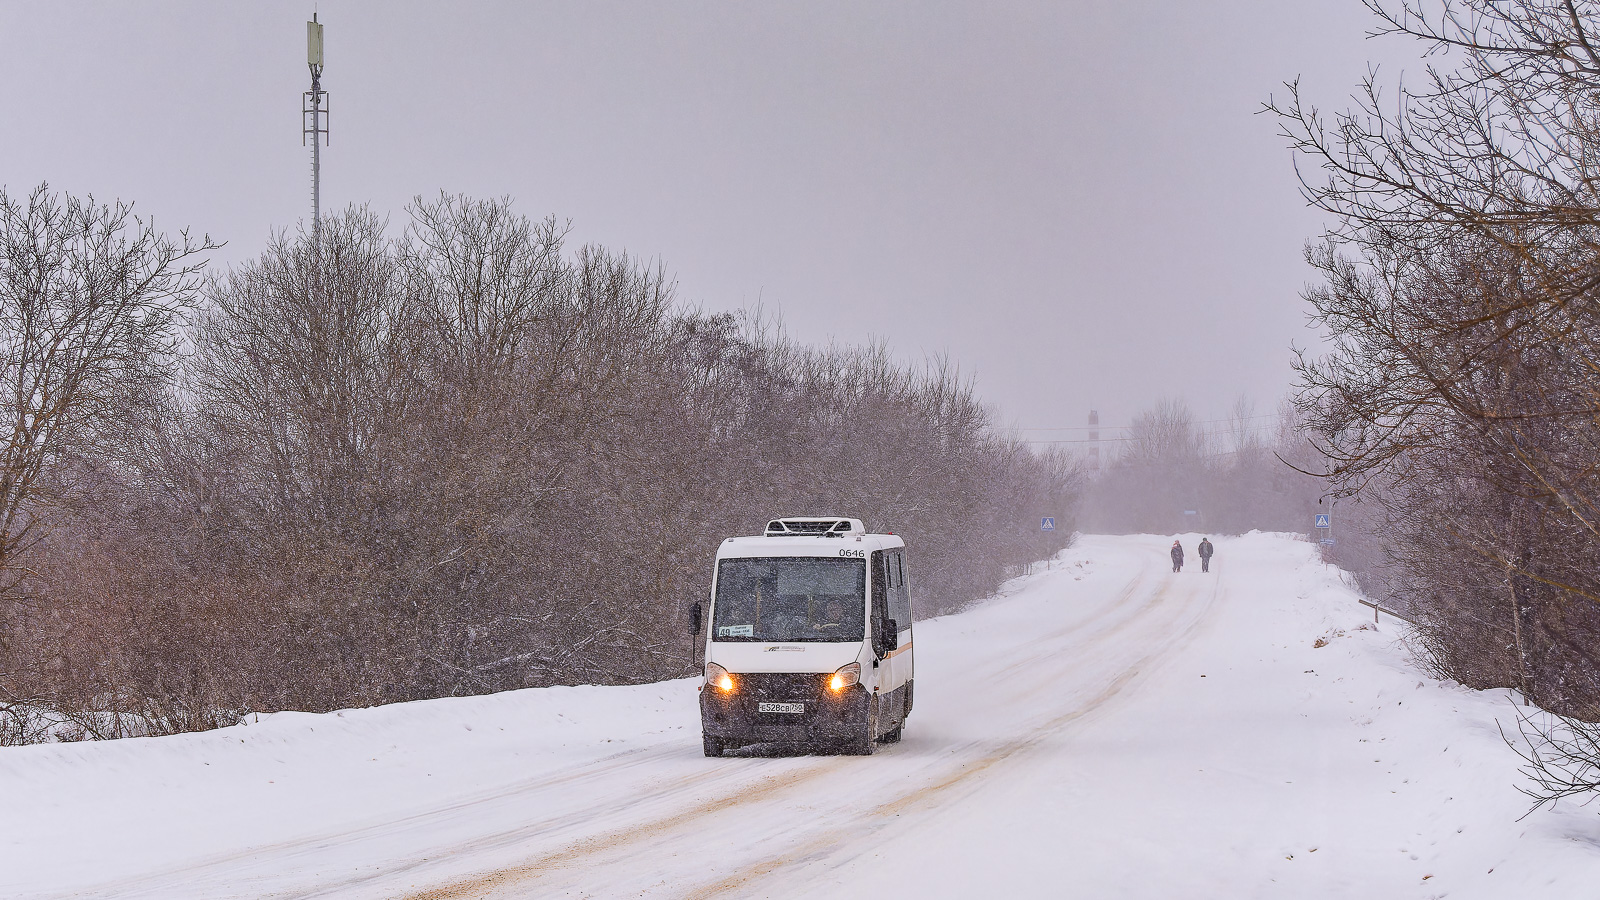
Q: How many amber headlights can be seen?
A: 2